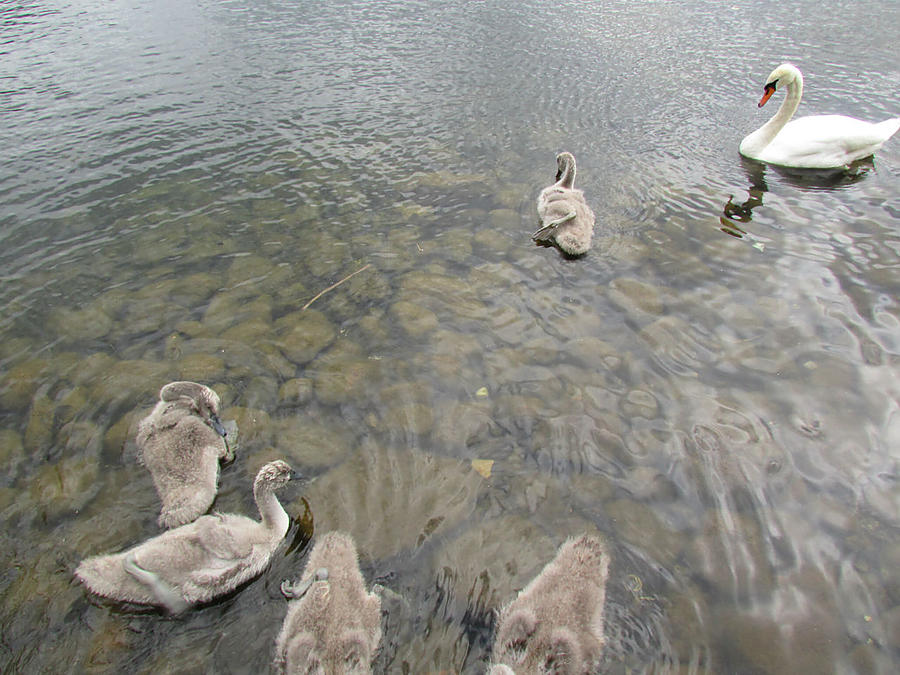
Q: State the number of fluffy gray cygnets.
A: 5